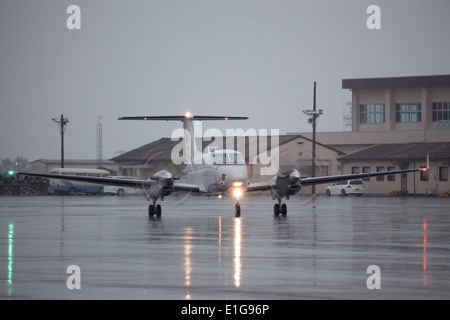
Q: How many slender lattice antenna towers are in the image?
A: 1